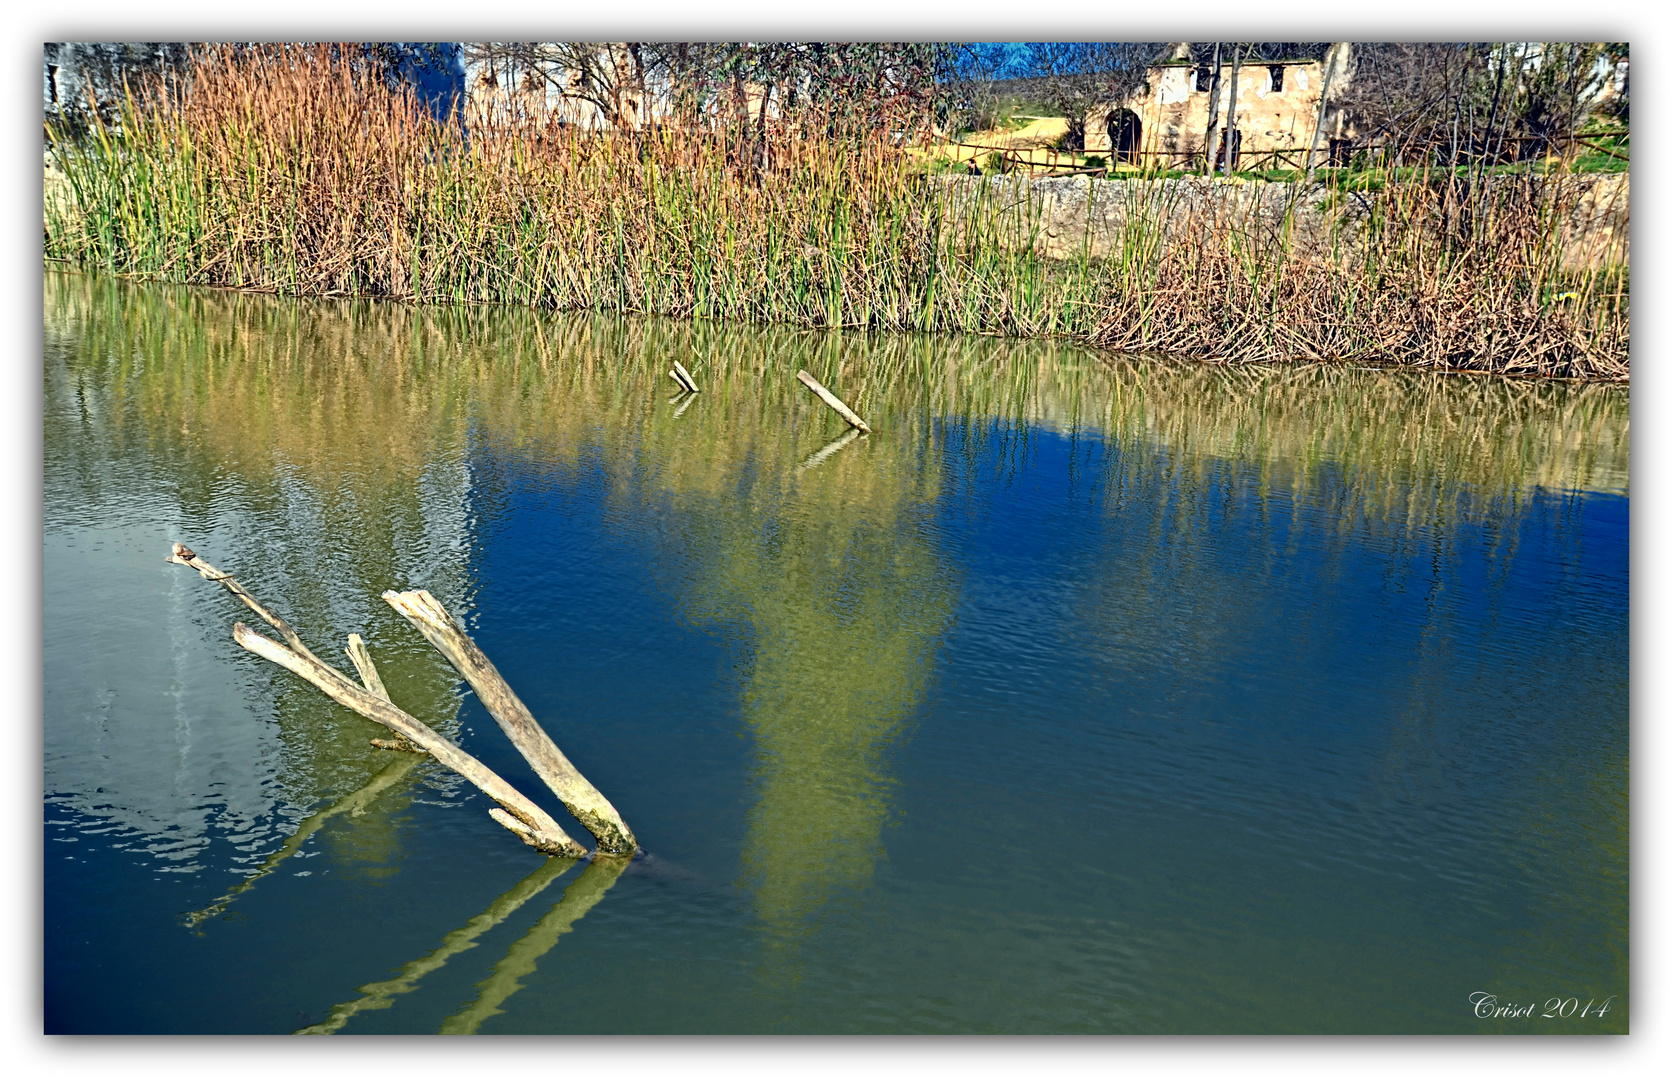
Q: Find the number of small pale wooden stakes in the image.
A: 3